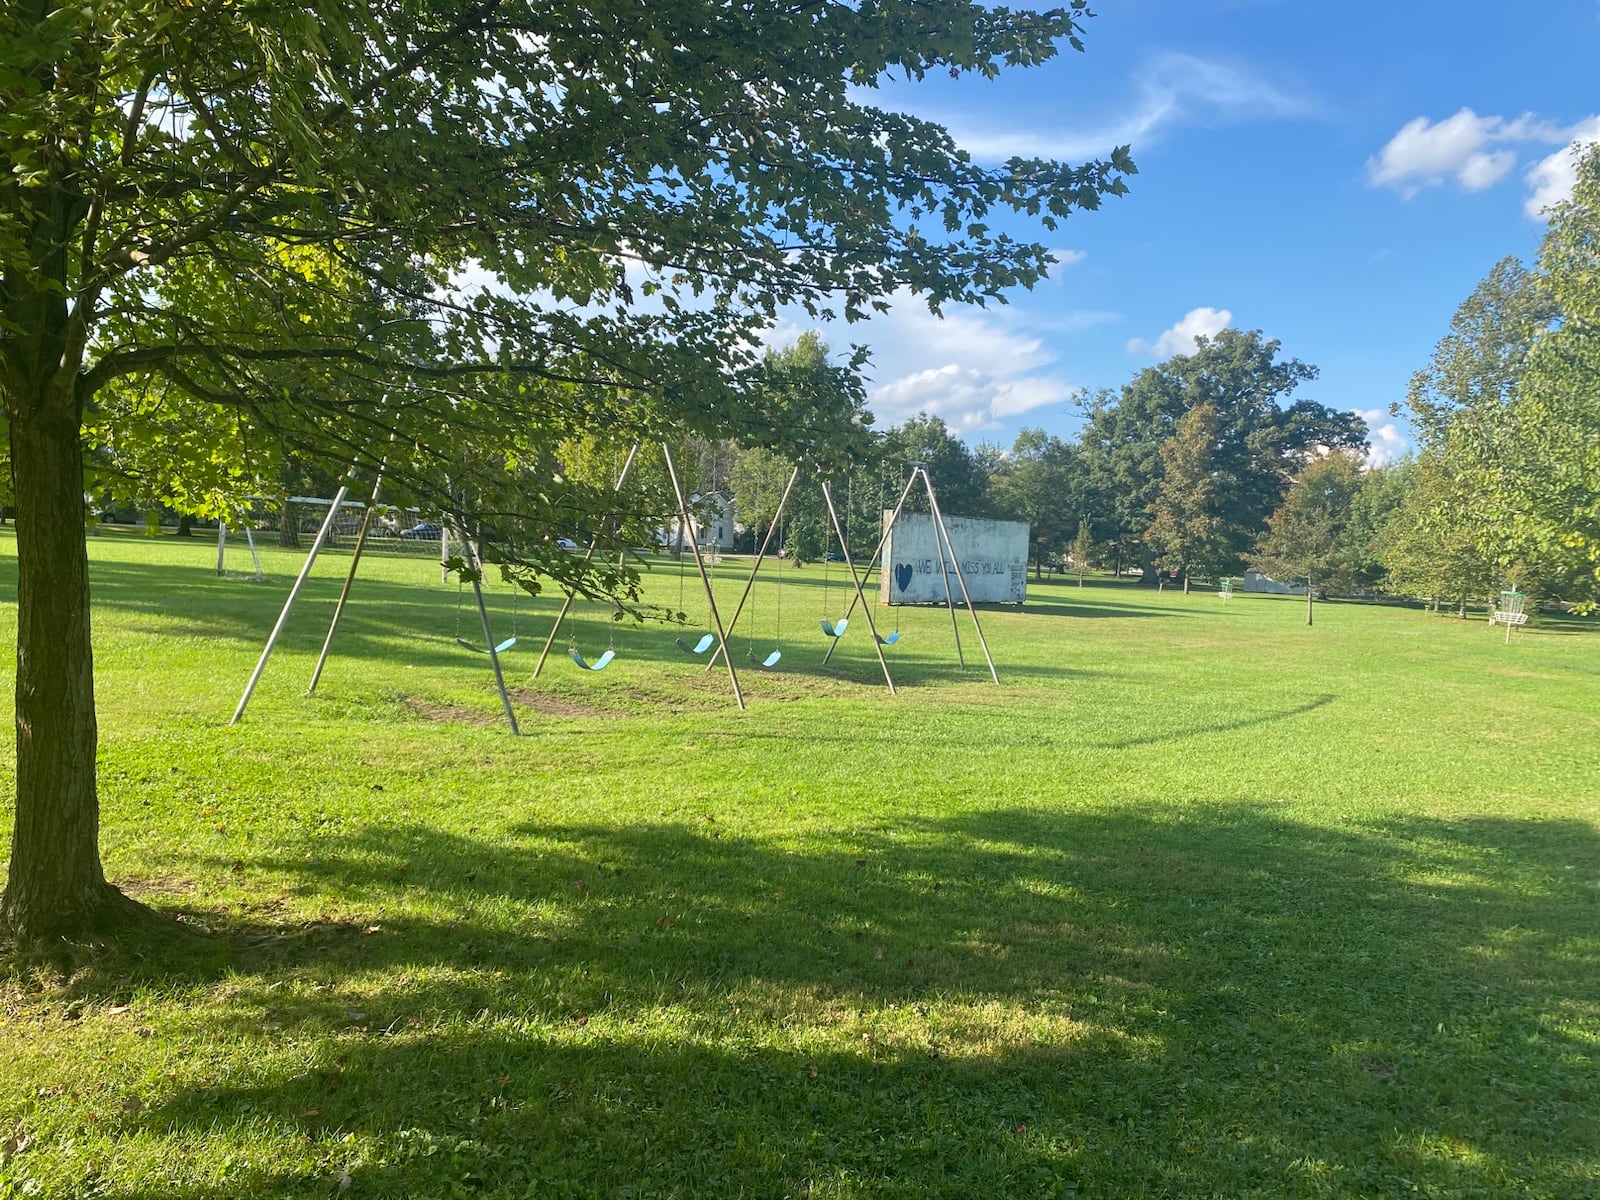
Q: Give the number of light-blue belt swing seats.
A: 6